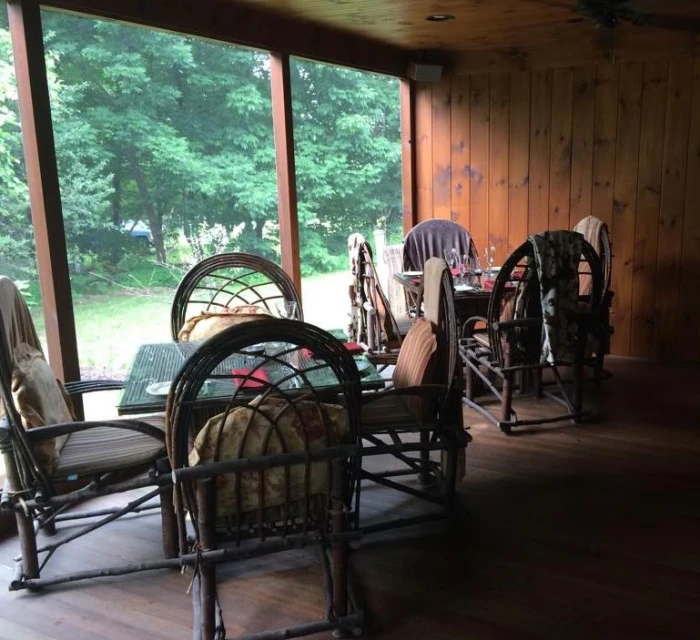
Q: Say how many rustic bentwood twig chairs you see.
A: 8